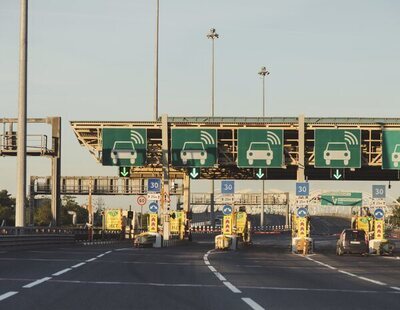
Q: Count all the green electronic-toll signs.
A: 5